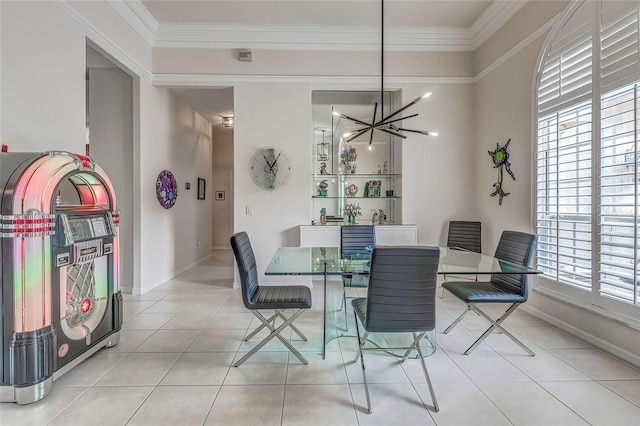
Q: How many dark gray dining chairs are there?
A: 5